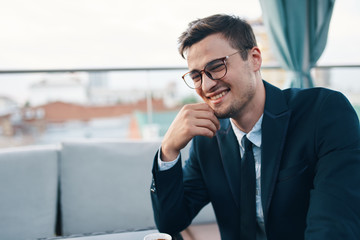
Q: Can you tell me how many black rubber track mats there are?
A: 0